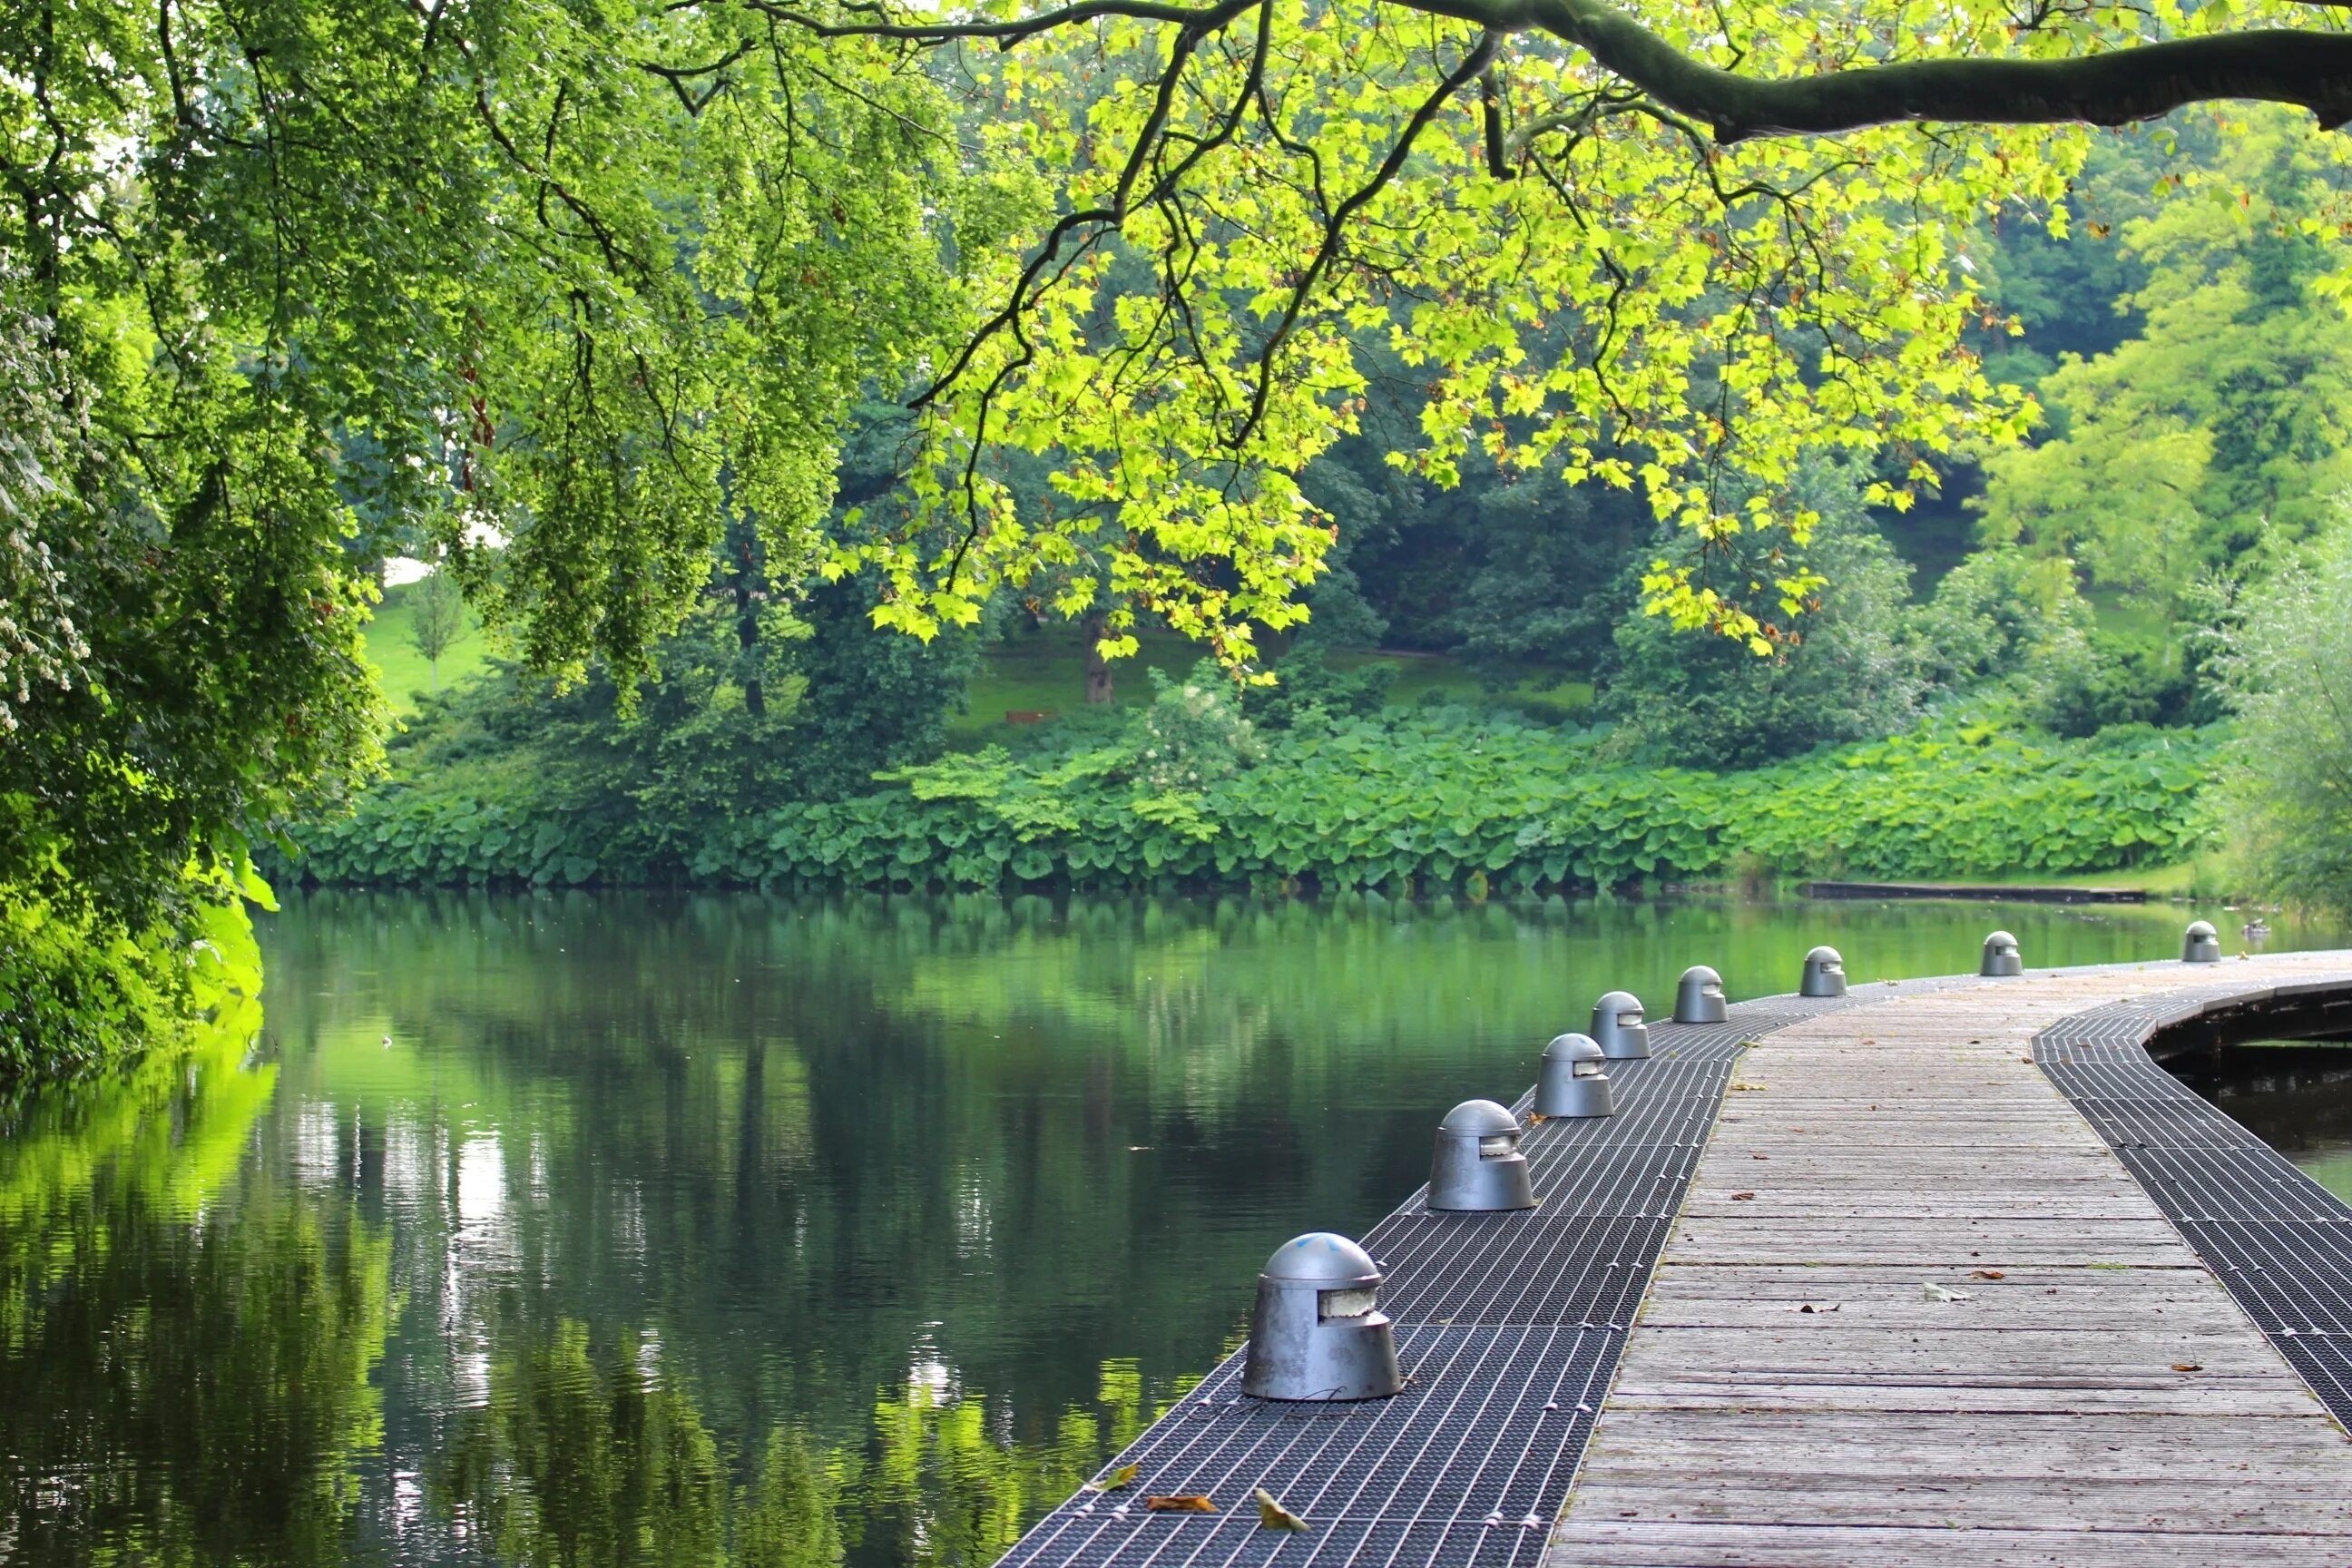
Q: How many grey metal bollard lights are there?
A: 8